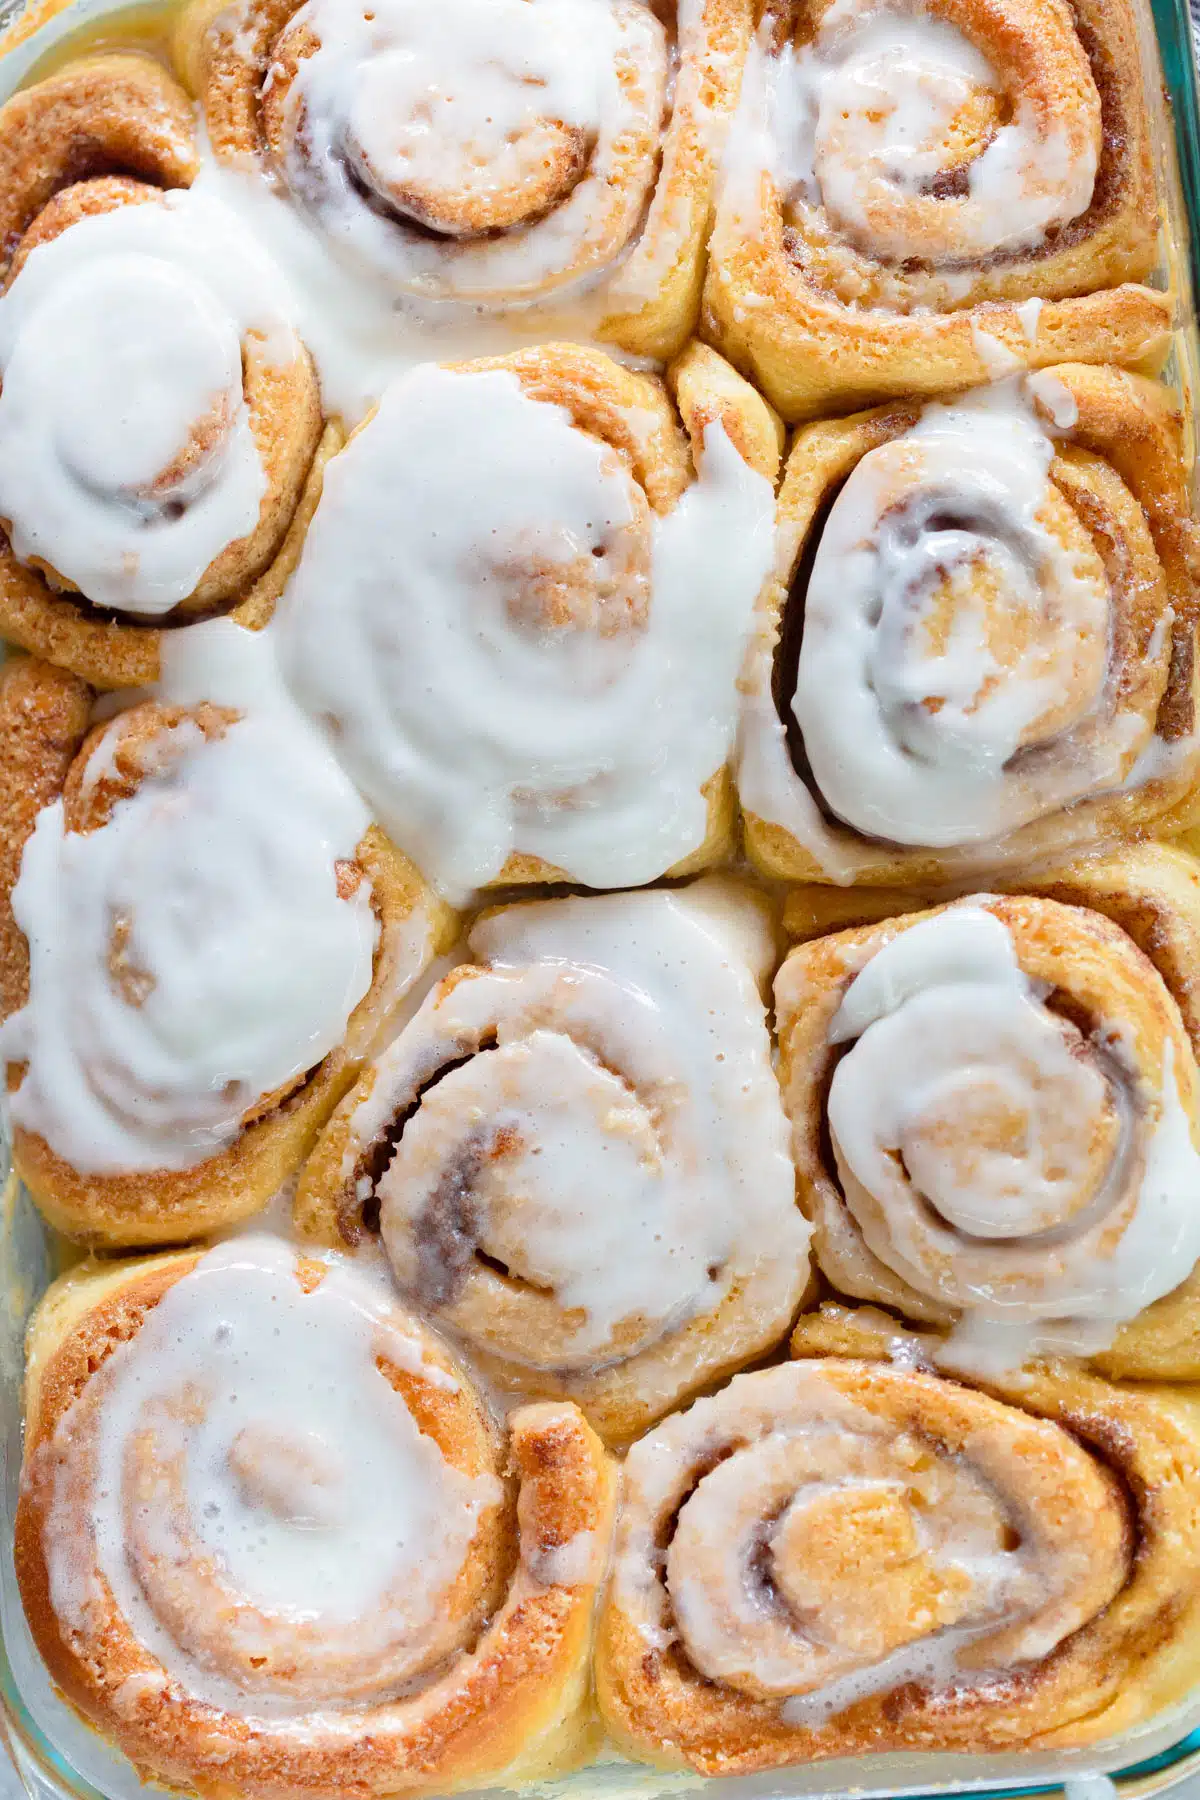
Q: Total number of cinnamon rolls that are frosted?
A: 10